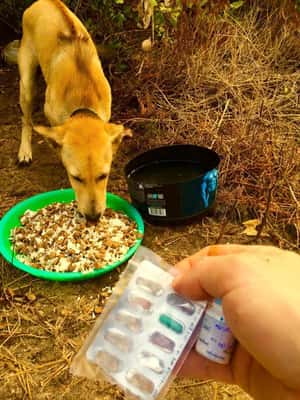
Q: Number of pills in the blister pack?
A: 1